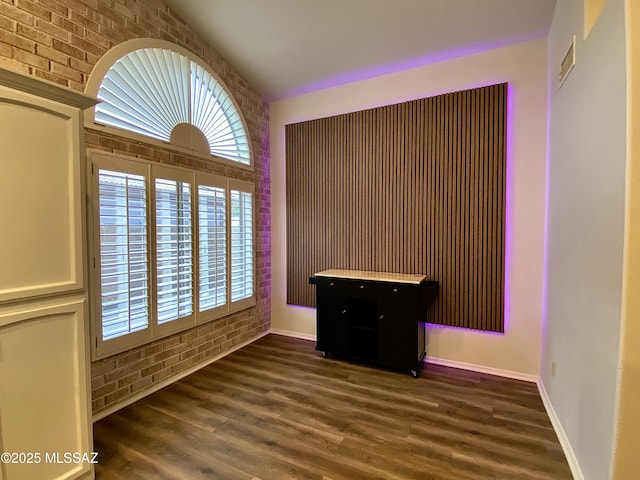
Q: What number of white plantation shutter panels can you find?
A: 4